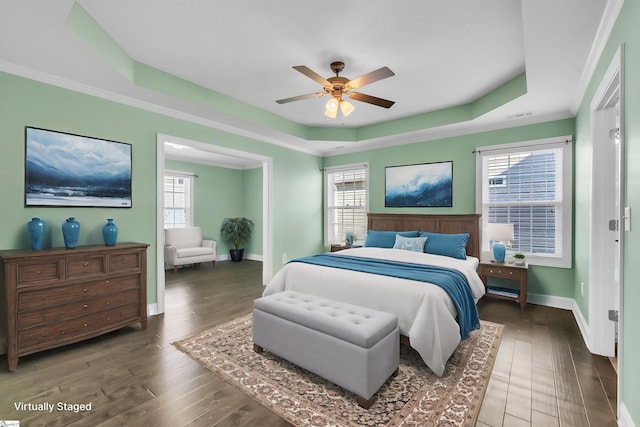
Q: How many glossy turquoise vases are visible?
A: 3